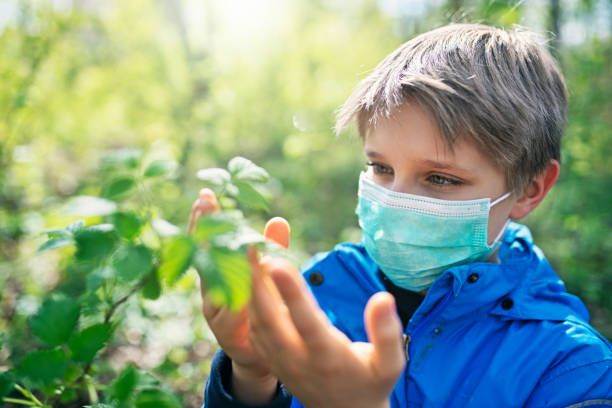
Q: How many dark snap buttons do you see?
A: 3